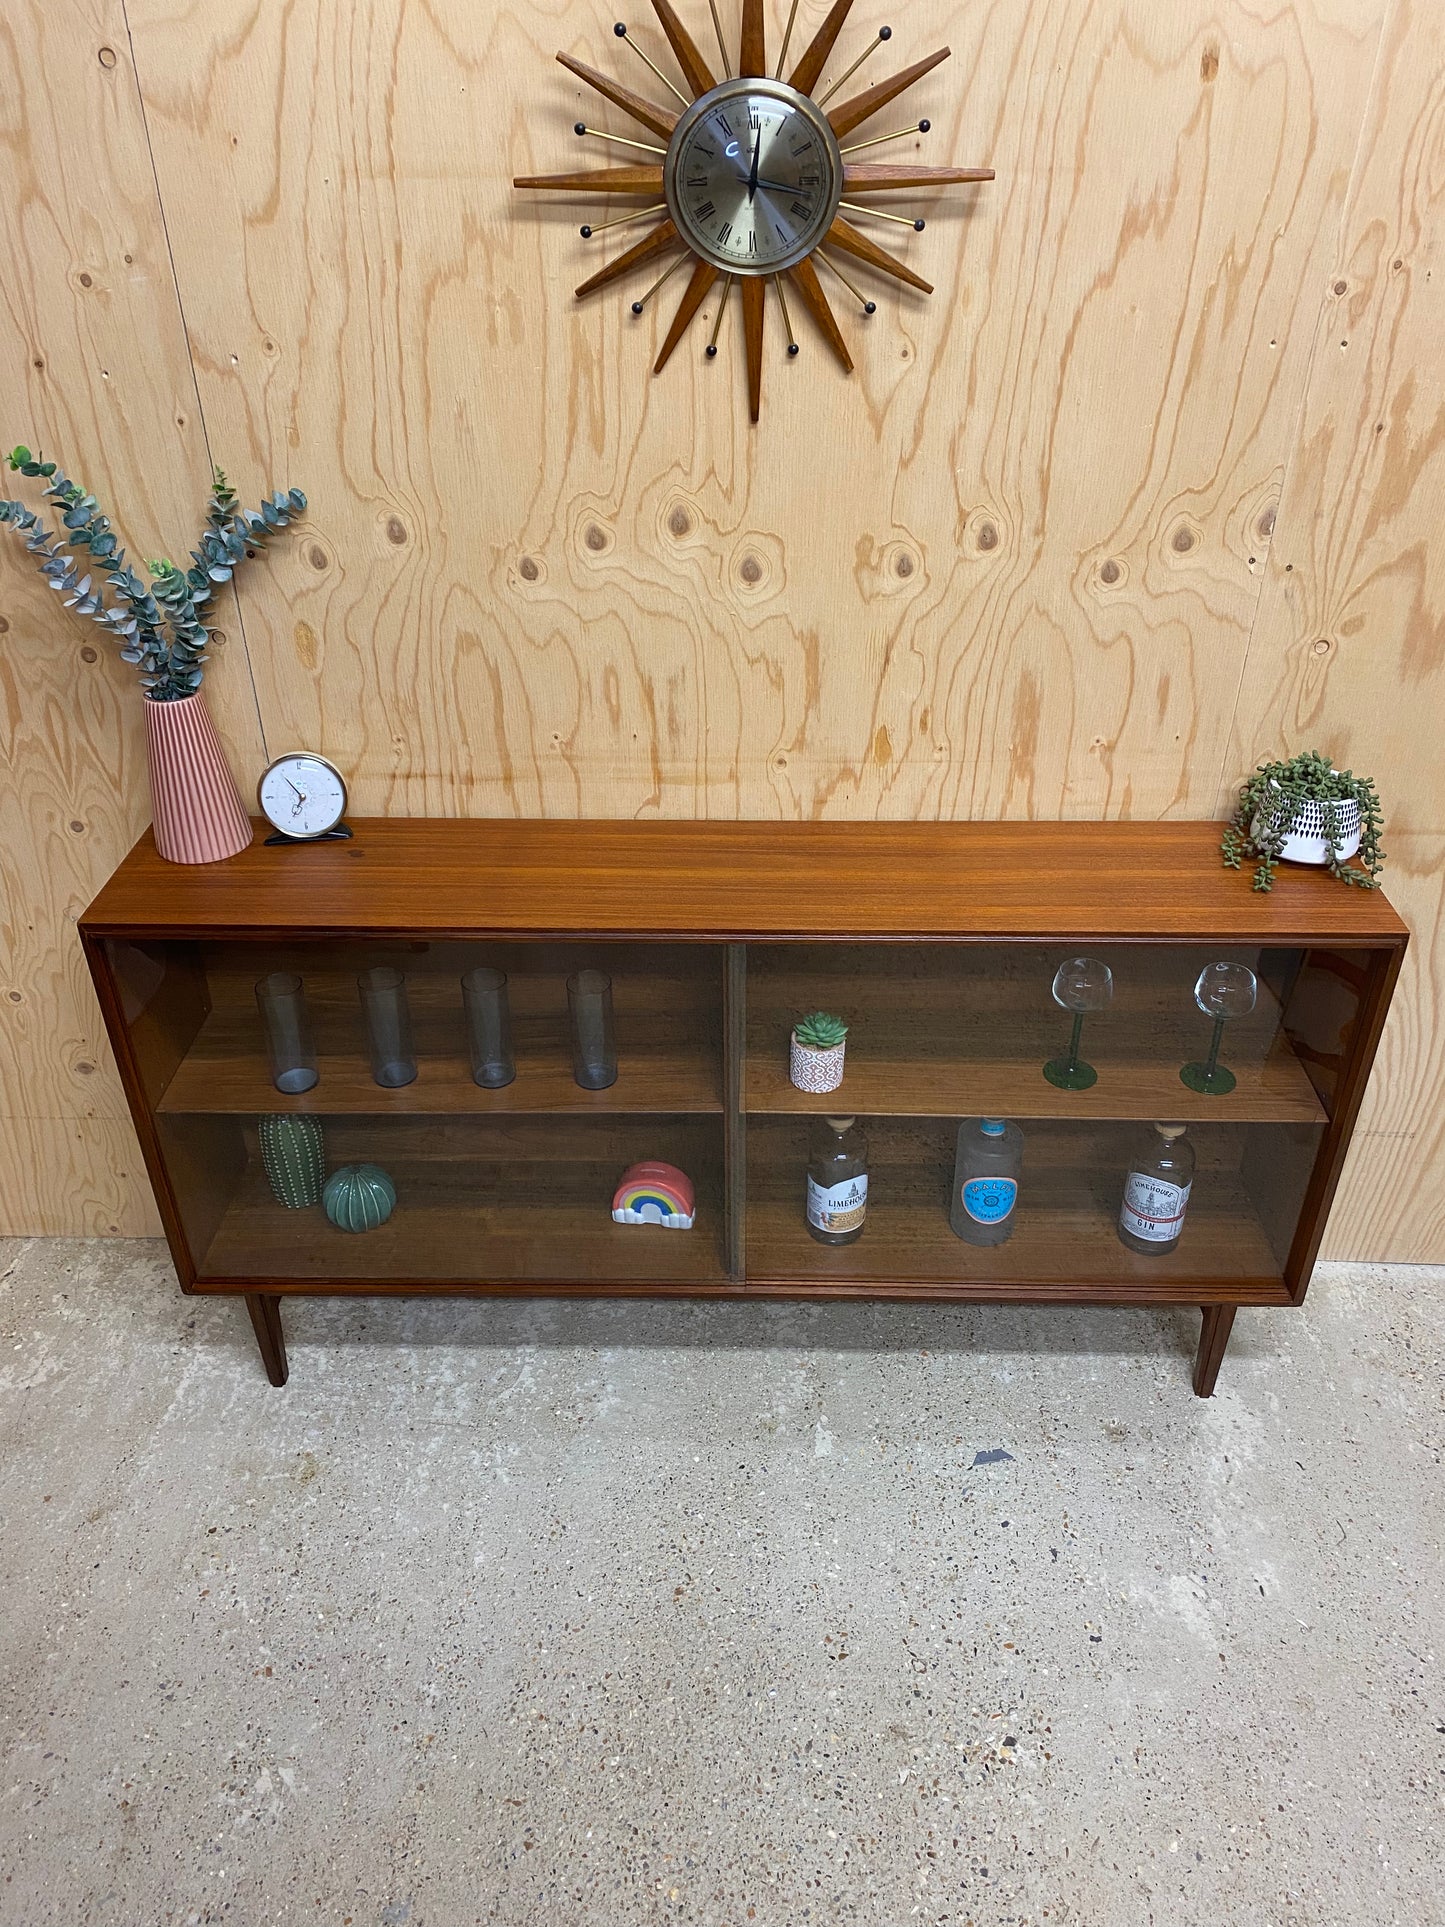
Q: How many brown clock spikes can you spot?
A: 12